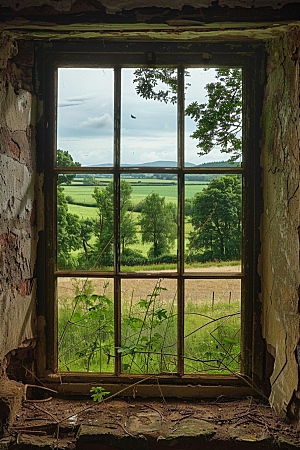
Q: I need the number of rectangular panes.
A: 9